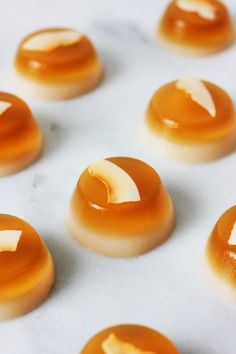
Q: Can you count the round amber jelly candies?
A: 8